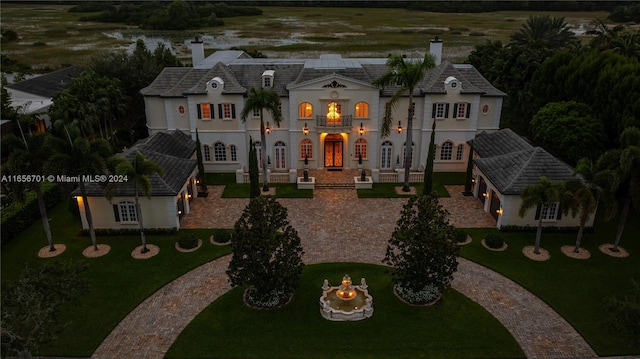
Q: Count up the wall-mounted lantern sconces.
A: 10